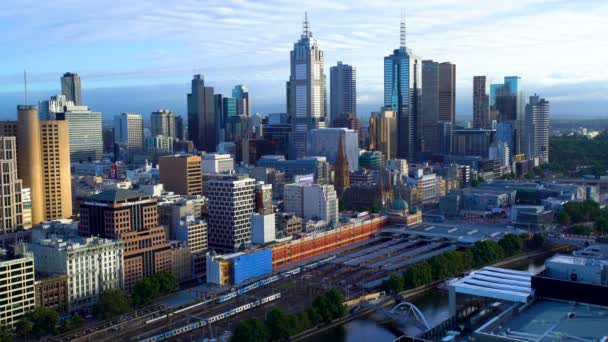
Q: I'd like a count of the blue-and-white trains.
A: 2